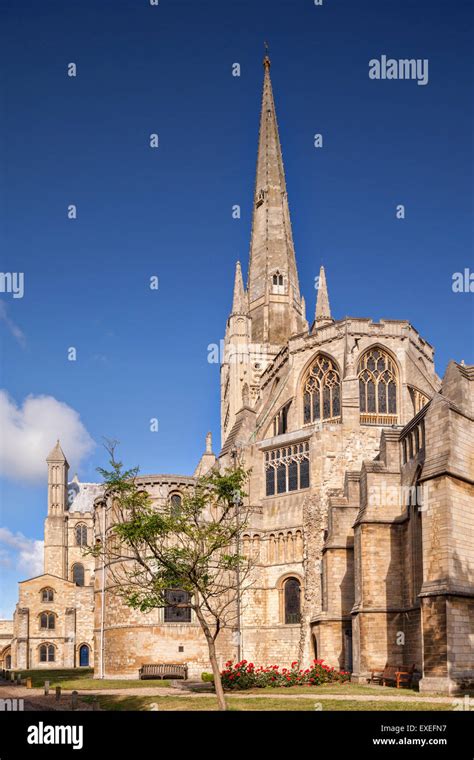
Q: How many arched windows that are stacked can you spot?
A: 3